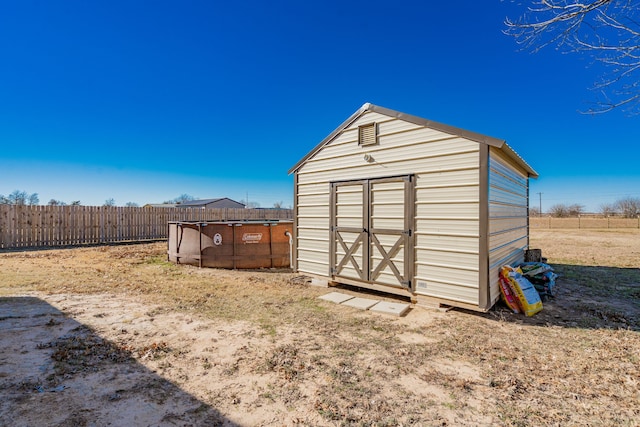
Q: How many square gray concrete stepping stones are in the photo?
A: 3